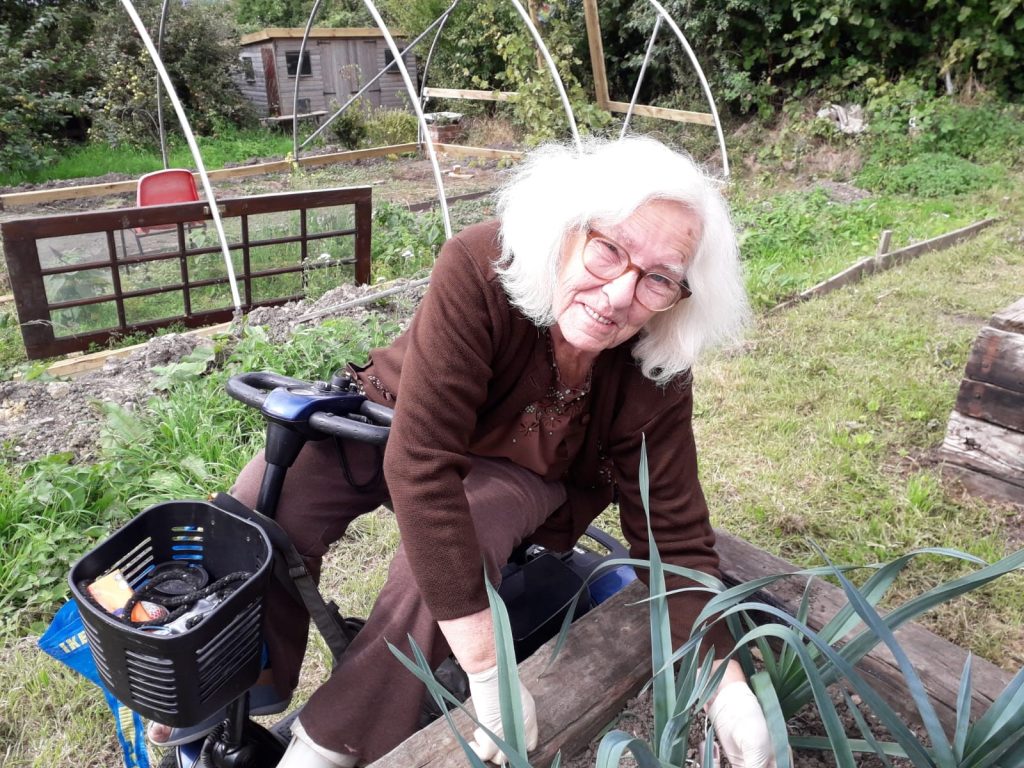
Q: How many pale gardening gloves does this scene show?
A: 2